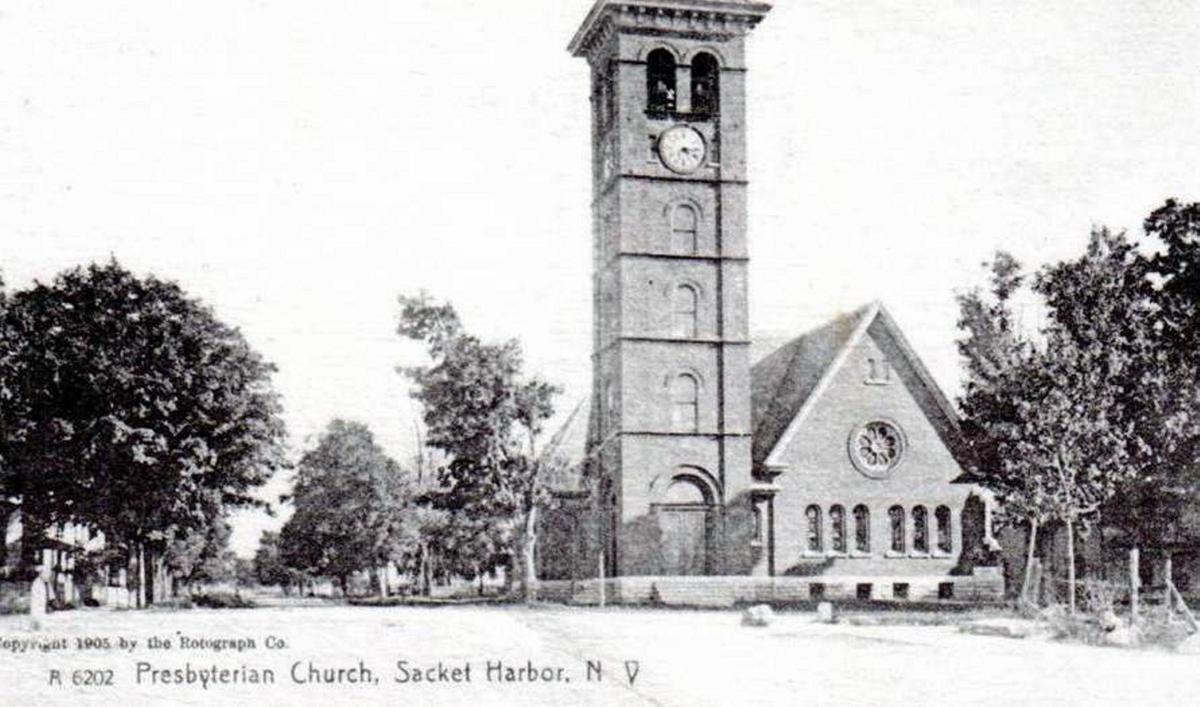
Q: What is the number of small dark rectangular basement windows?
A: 4